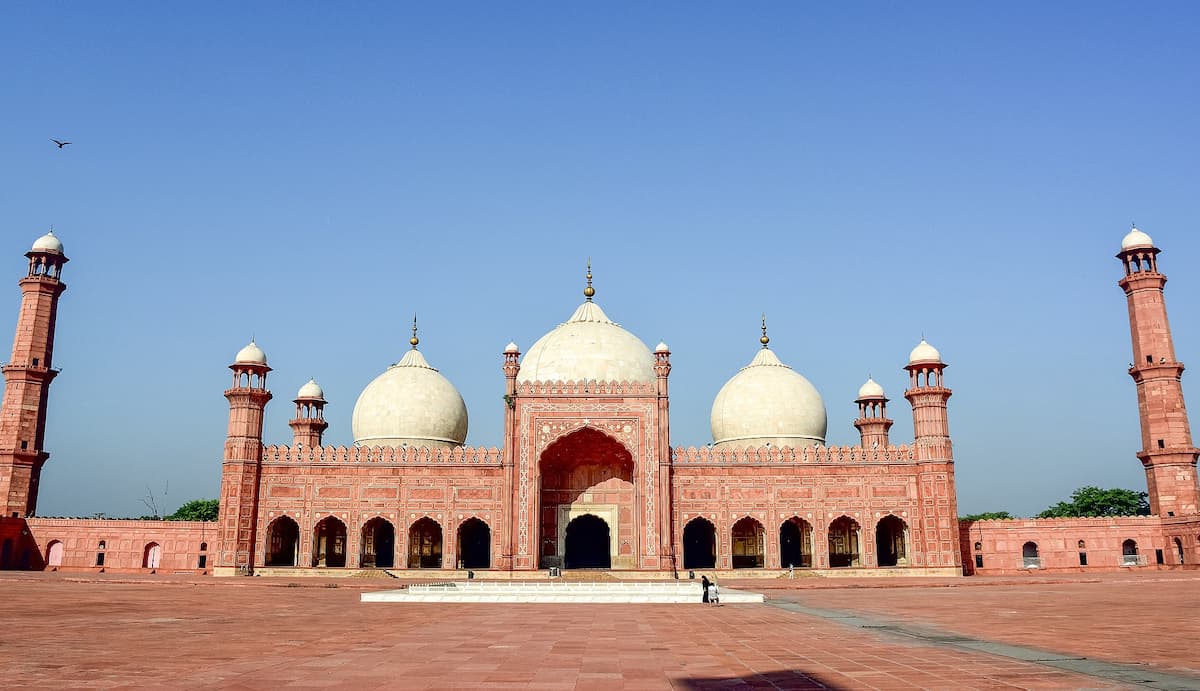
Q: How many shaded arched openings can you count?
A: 11